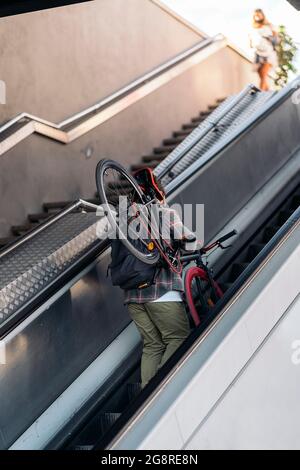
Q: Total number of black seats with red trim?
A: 1